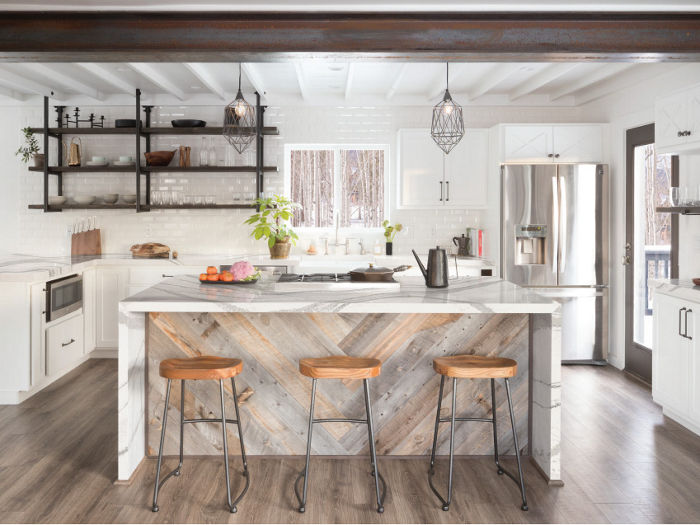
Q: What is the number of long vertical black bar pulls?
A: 4